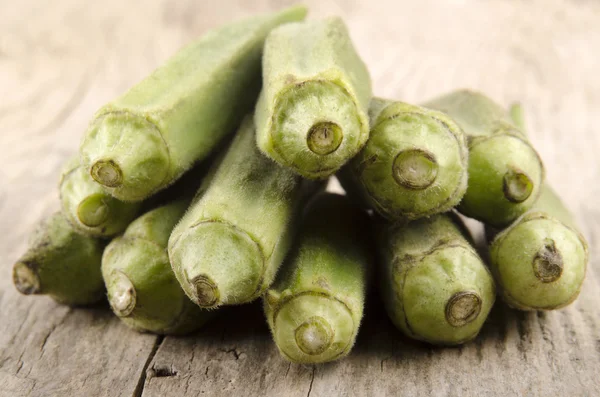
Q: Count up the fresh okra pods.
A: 11